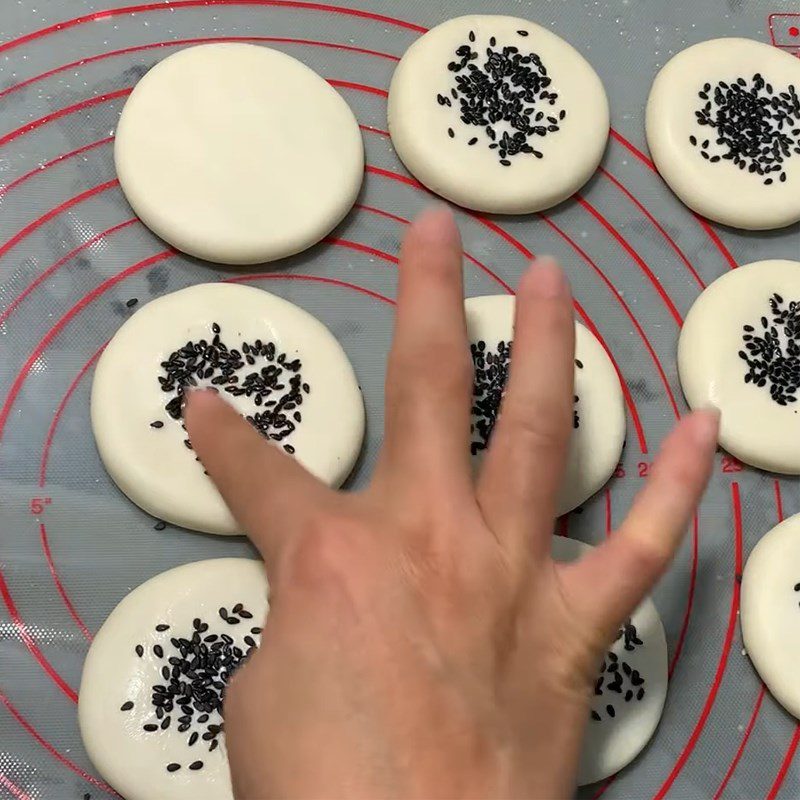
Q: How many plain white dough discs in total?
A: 1